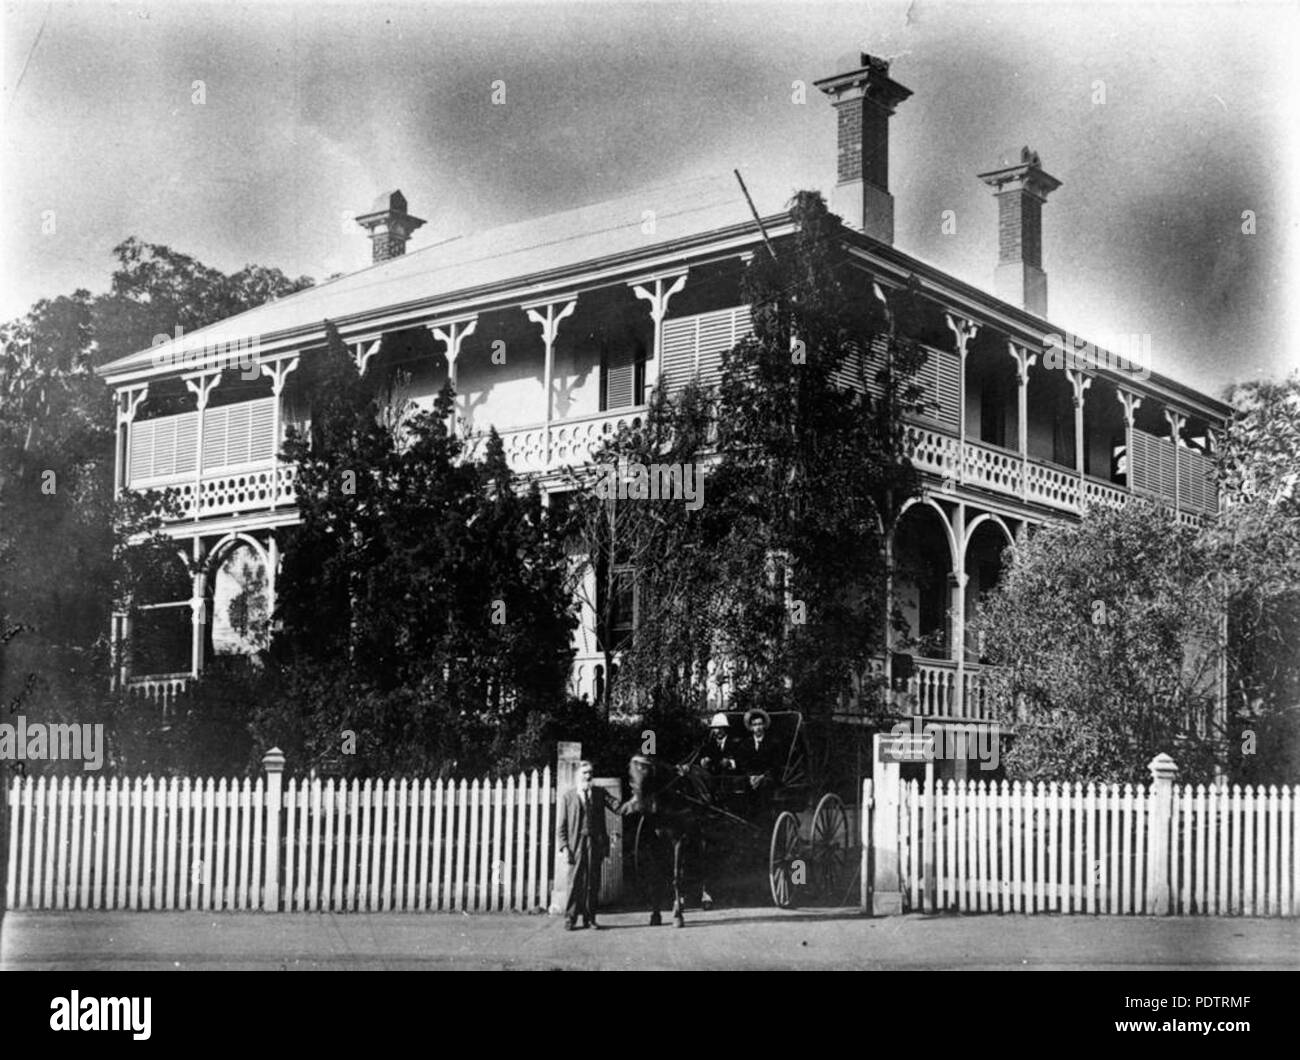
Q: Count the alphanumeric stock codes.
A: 1